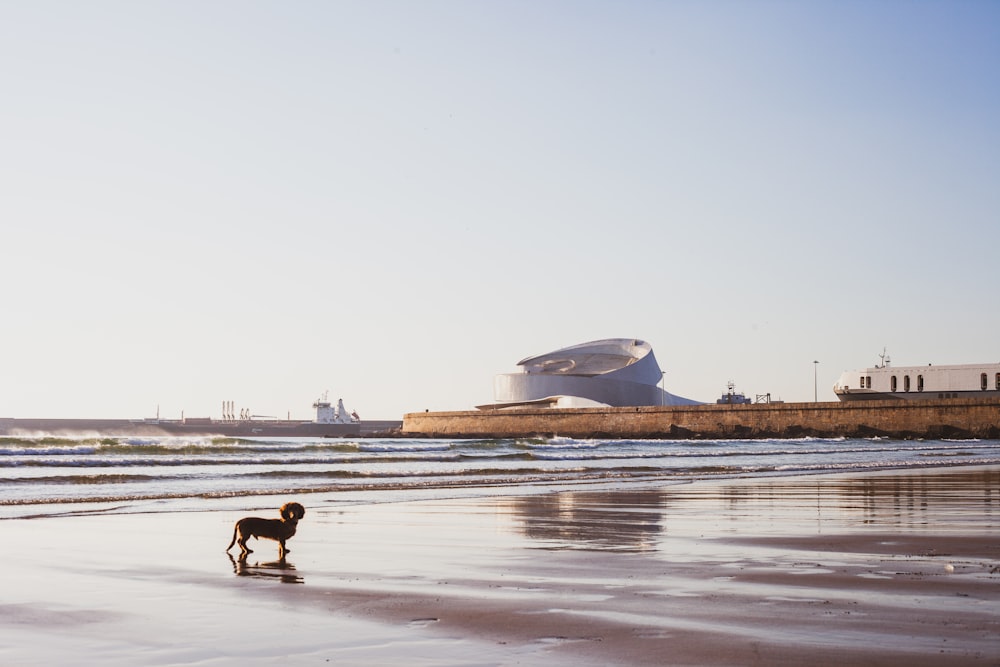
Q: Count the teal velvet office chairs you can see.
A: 0